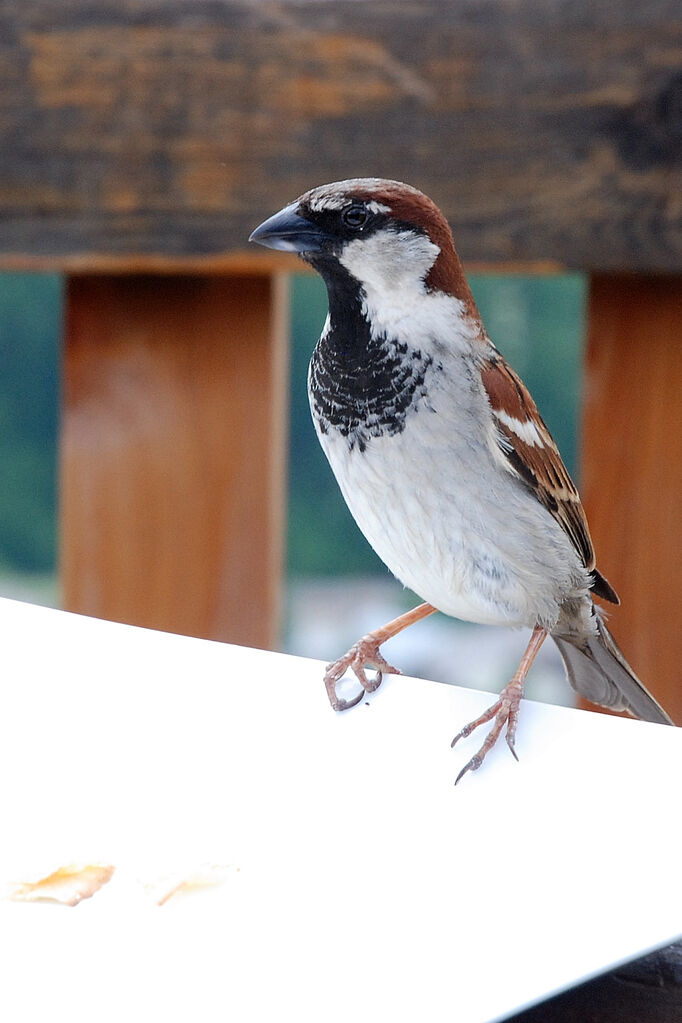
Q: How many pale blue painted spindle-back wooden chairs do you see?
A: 0